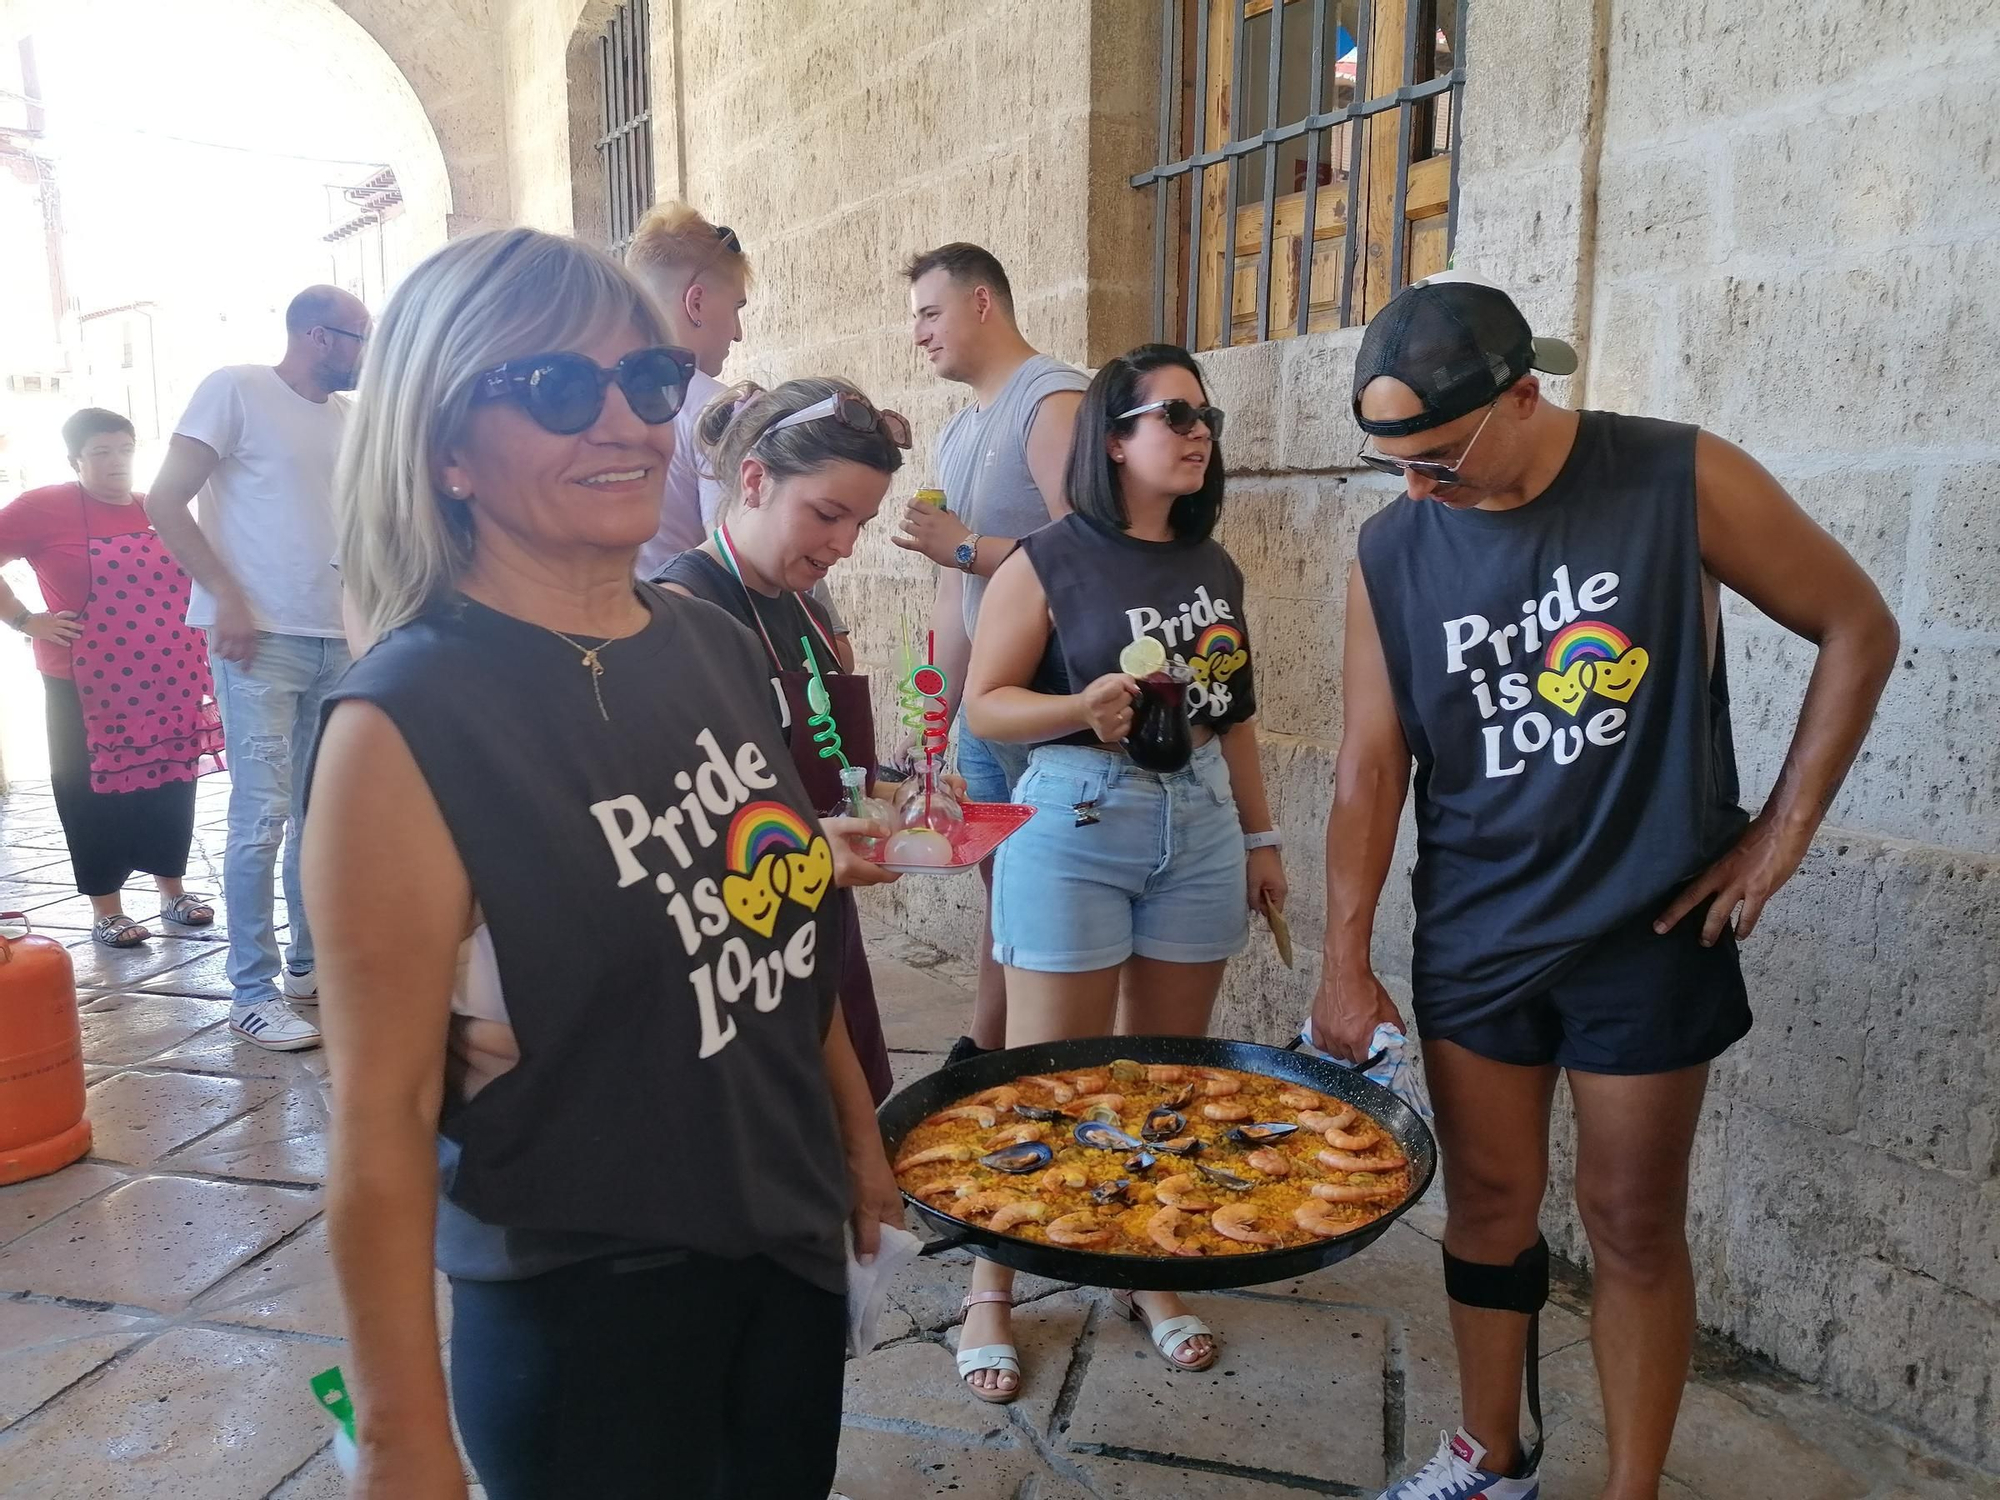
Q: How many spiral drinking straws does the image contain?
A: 3